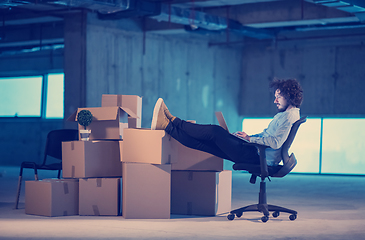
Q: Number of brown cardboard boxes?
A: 9